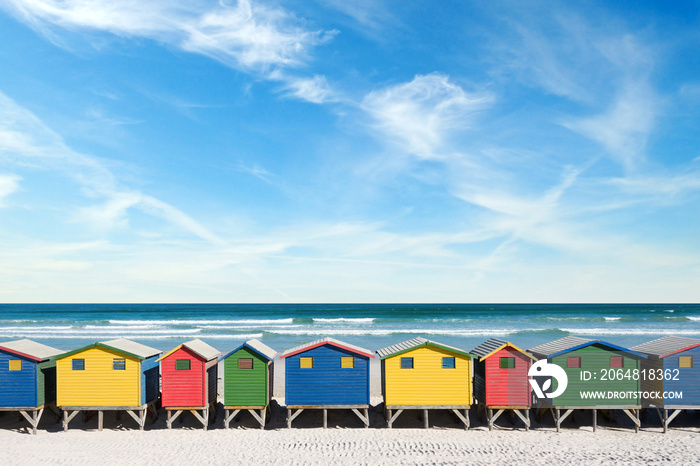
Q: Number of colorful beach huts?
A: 9